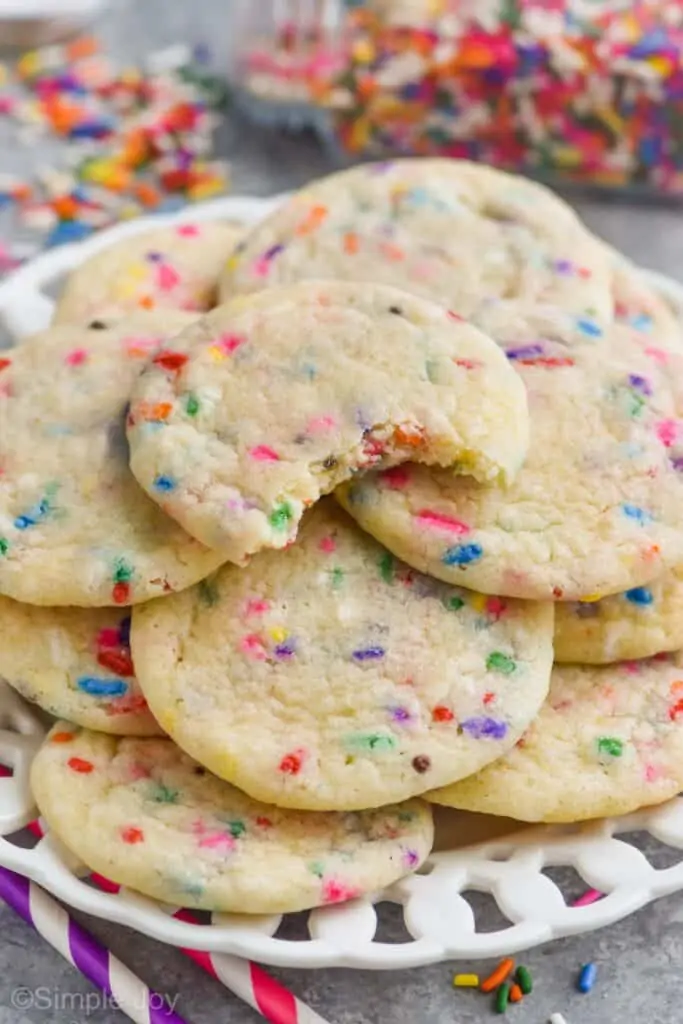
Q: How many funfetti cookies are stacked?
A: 11